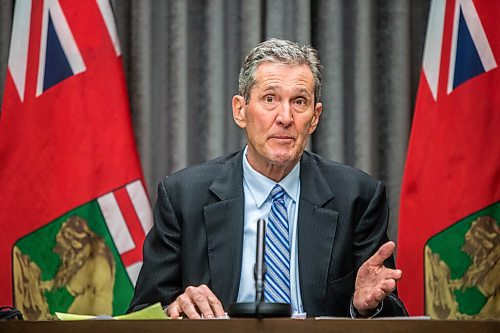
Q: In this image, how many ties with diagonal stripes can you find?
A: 1